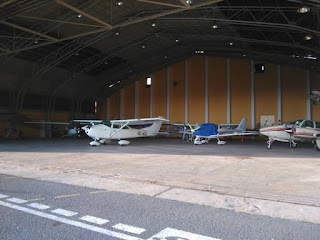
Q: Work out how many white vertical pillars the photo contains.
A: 11